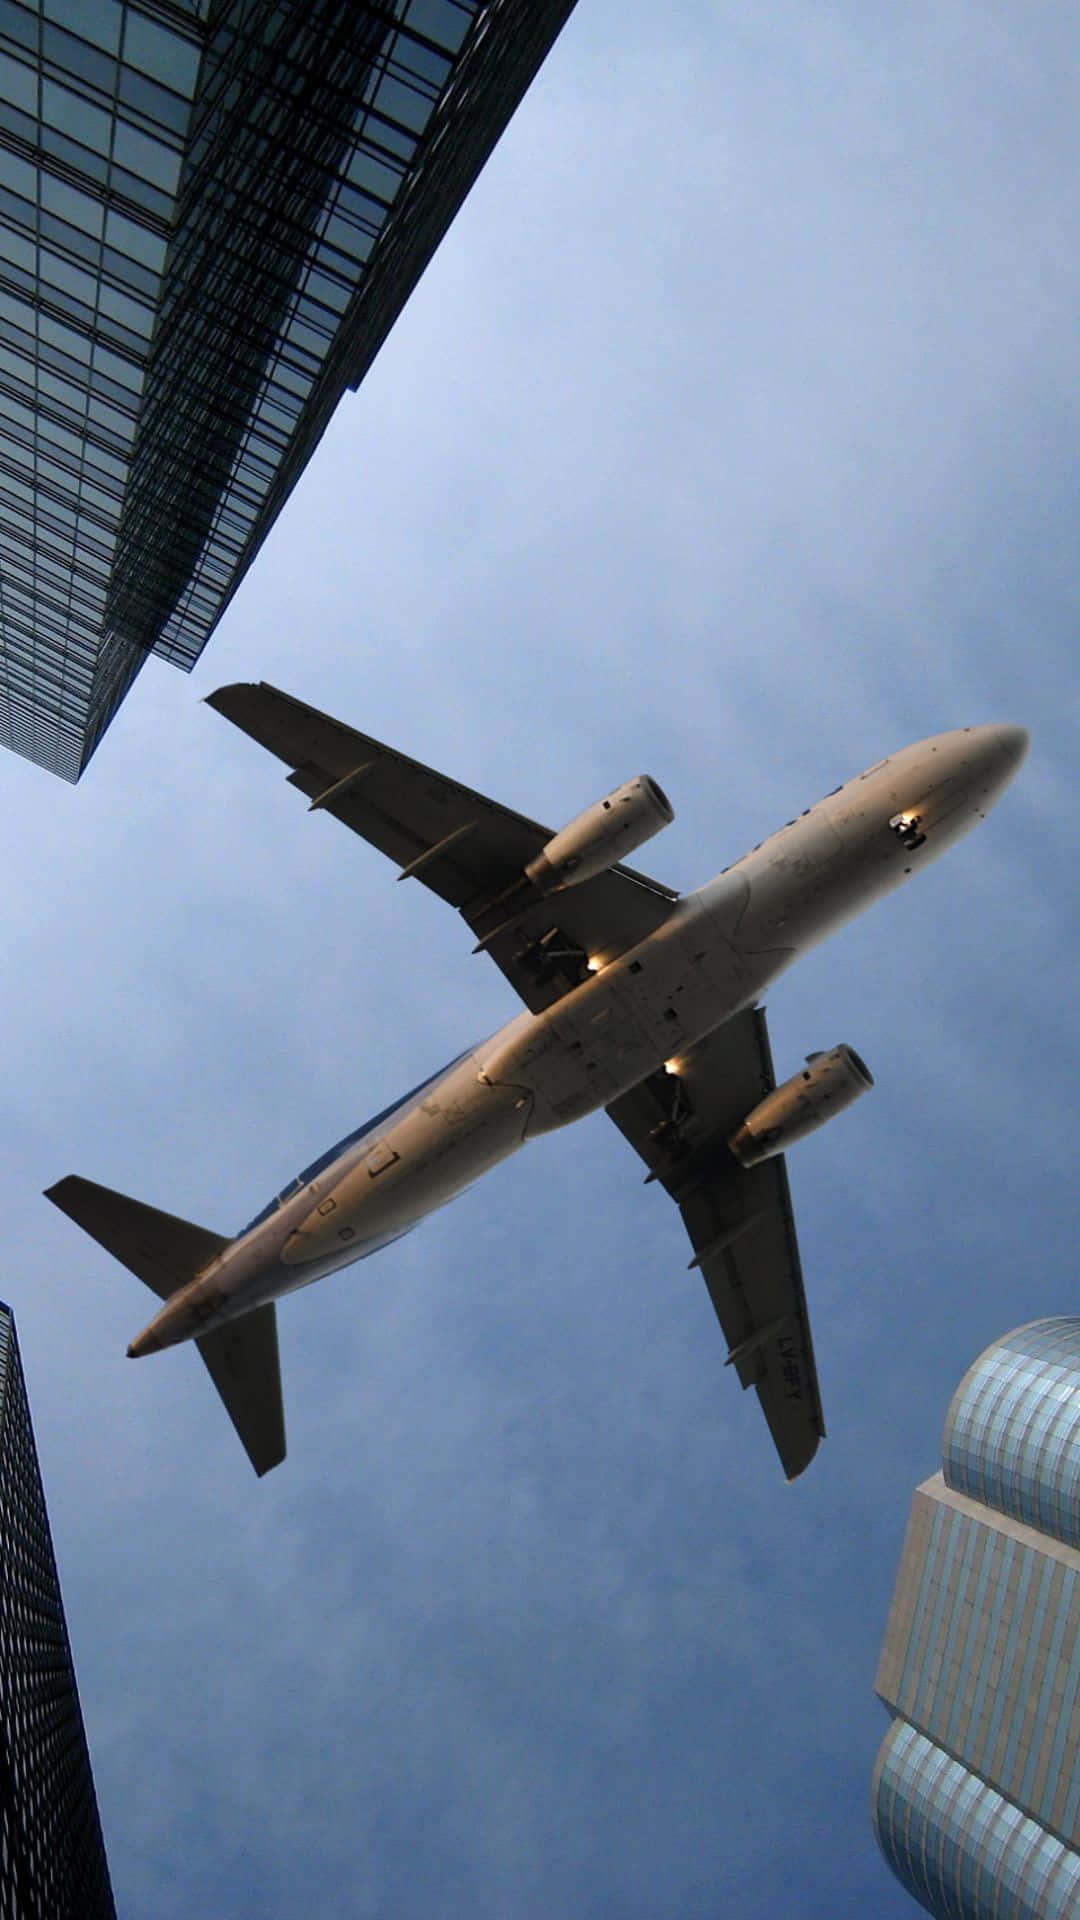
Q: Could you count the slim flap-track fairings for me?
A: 6